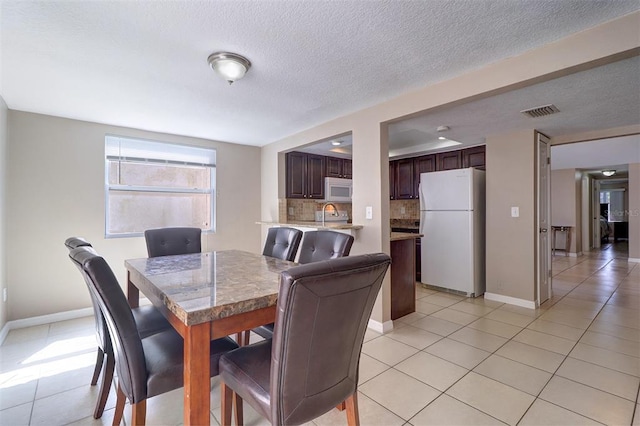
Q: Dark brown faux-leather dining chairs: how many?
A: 6